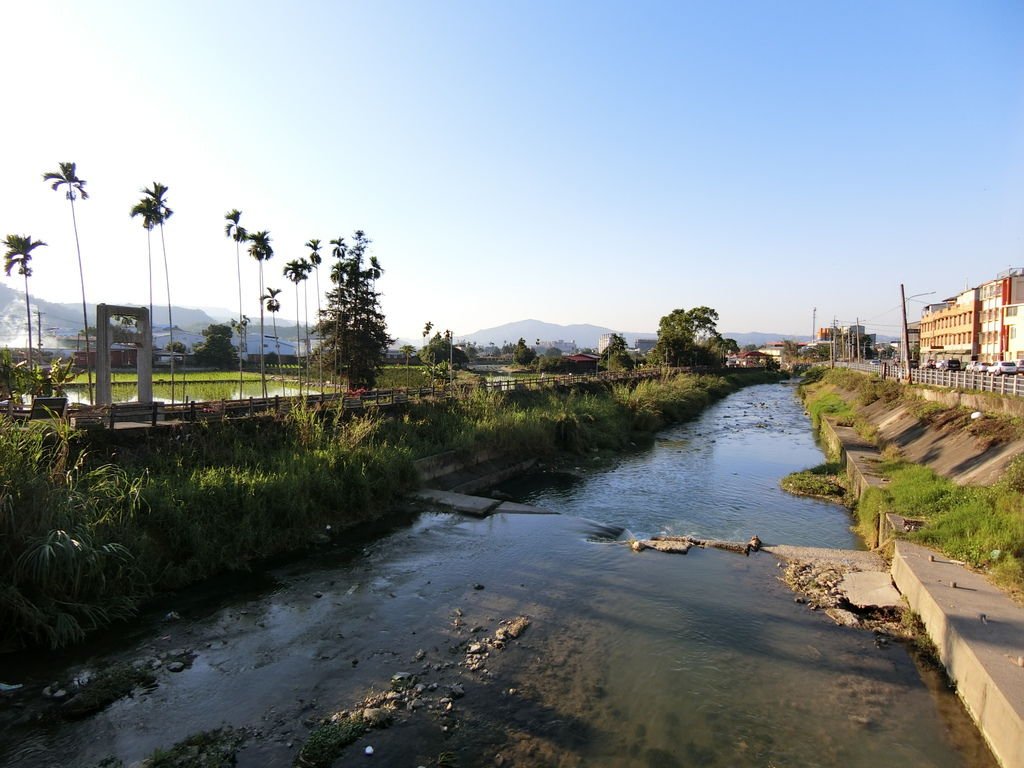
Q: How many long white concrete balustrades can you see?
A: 1